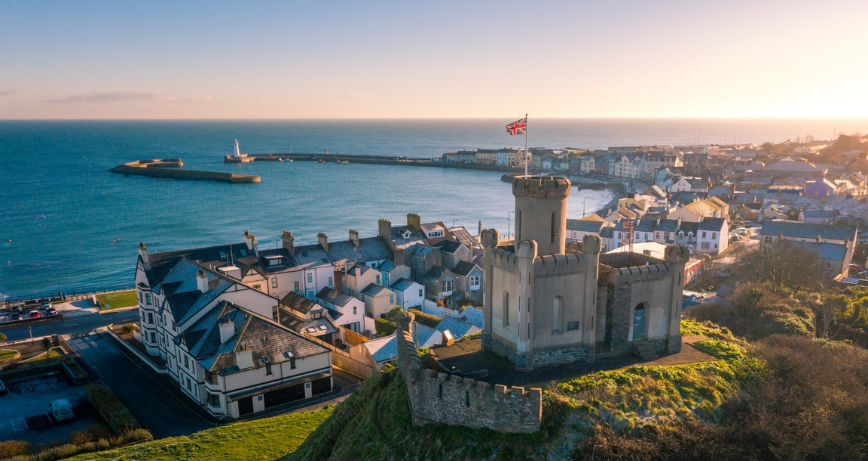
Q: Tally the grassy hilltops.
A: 1